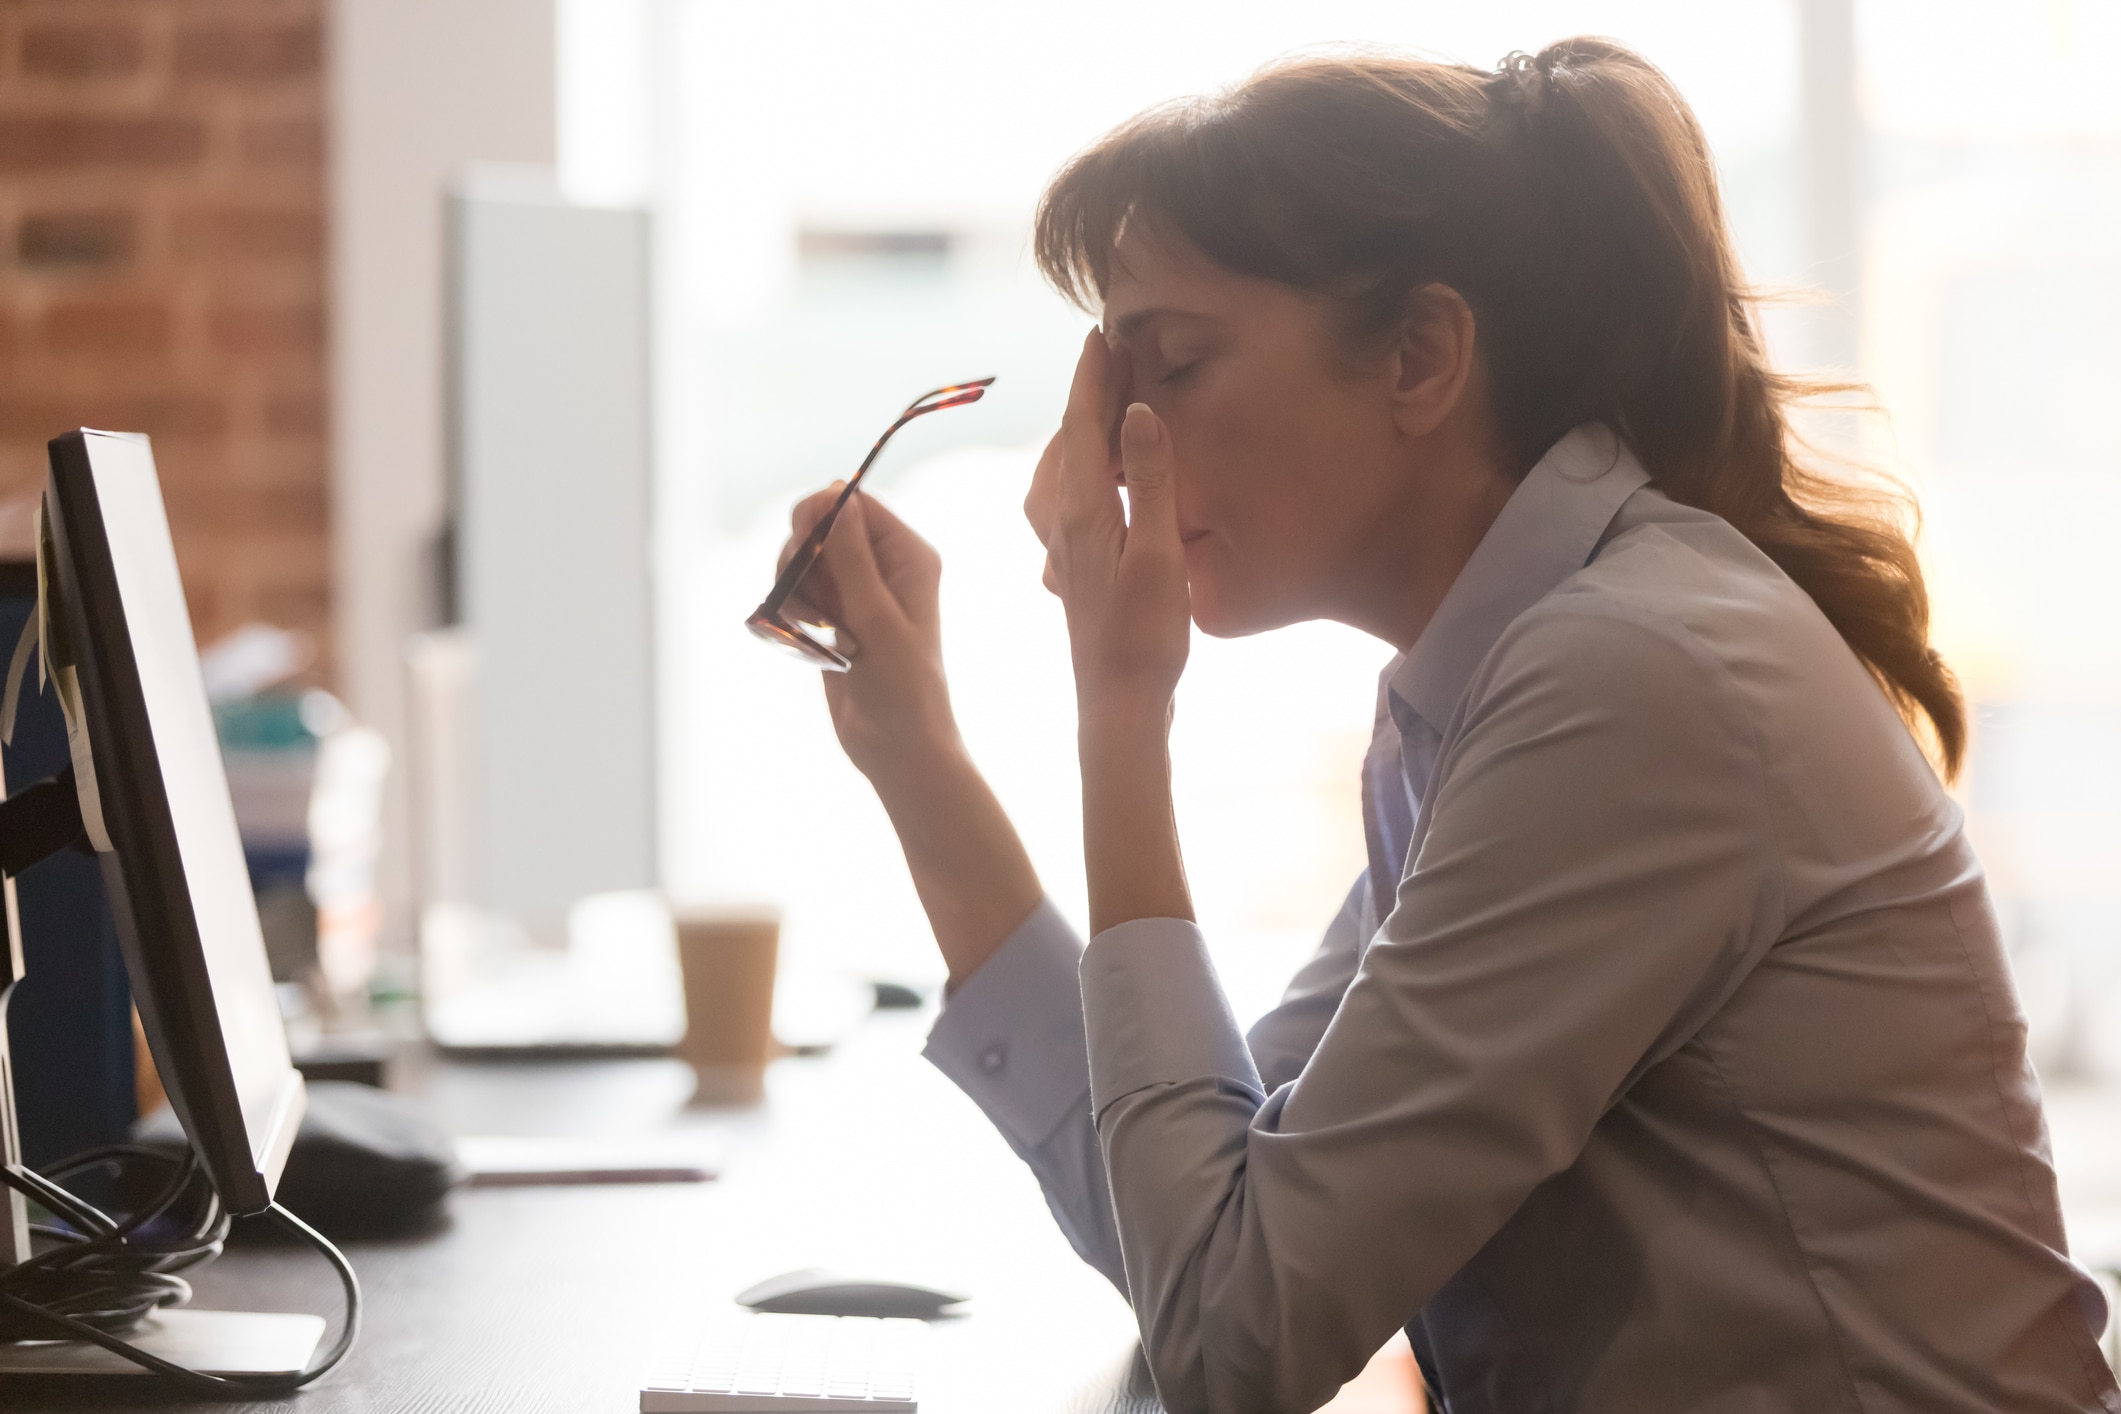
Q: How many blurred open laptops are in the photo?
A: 1